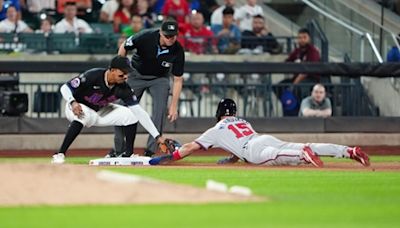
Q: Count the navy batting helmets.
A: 1